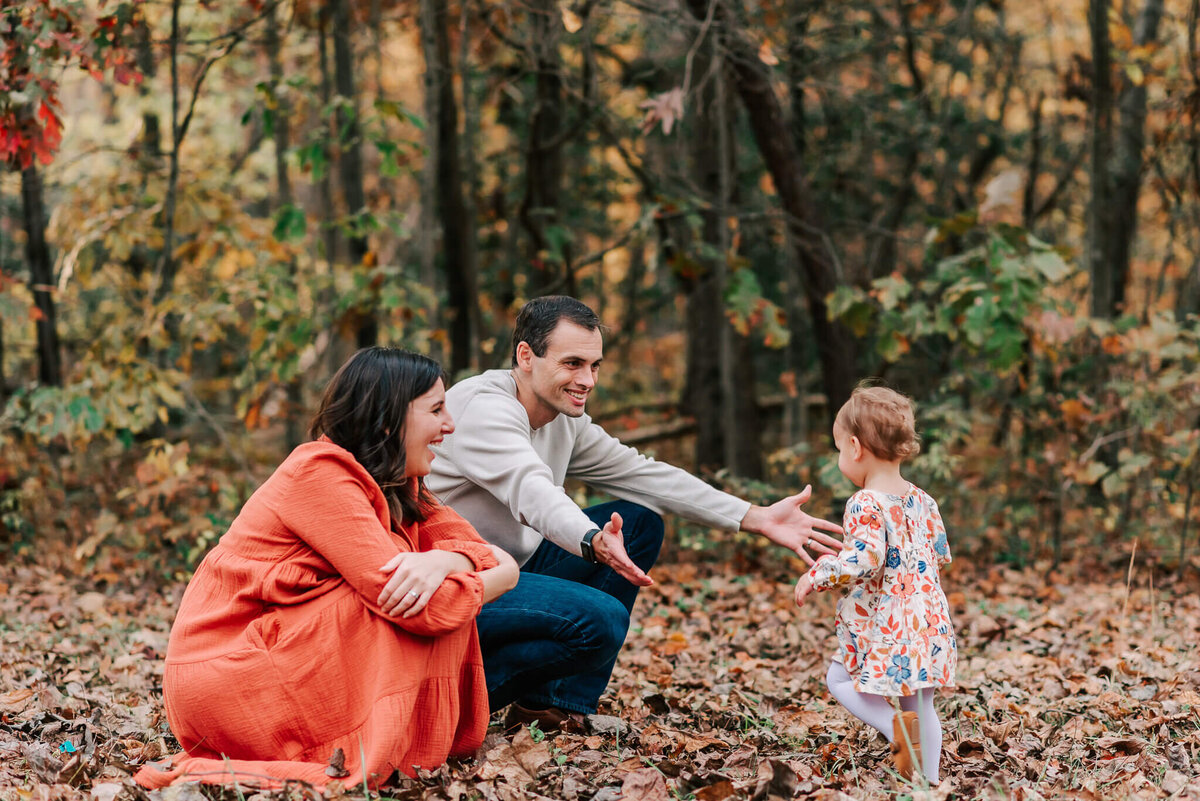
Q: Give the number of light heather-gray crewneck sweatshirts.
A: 1